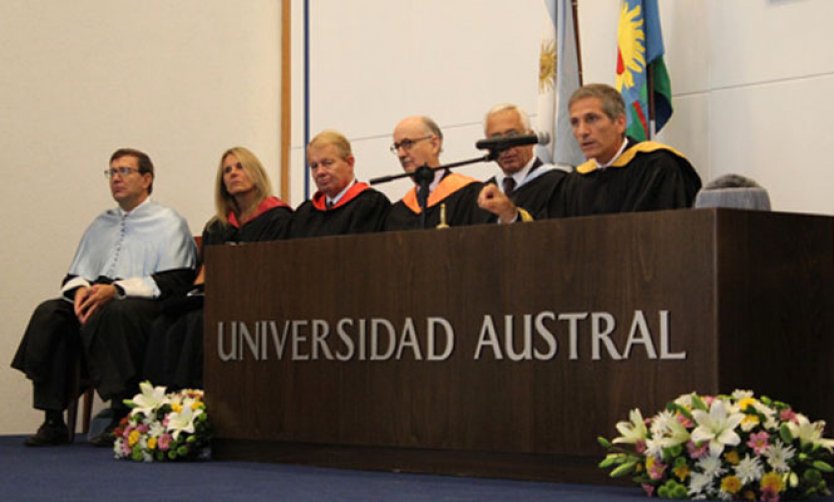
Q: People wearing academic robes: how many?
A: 6